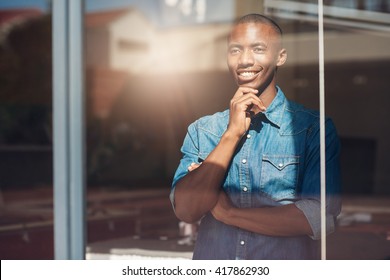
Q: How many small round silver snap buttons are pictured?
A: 5